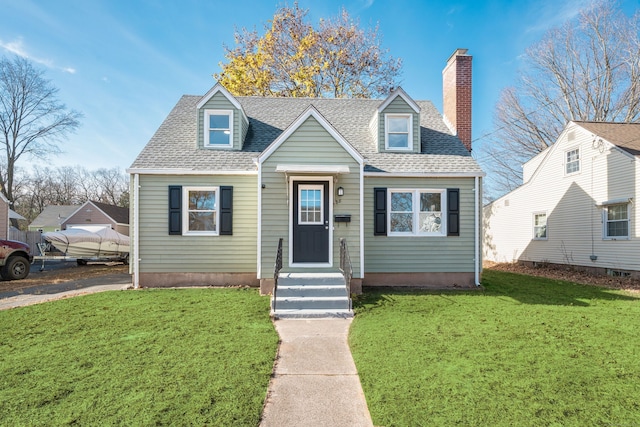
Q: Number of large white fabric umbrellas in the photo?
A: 0